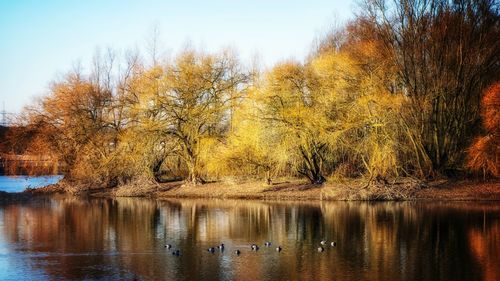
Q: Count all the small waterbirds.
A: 11